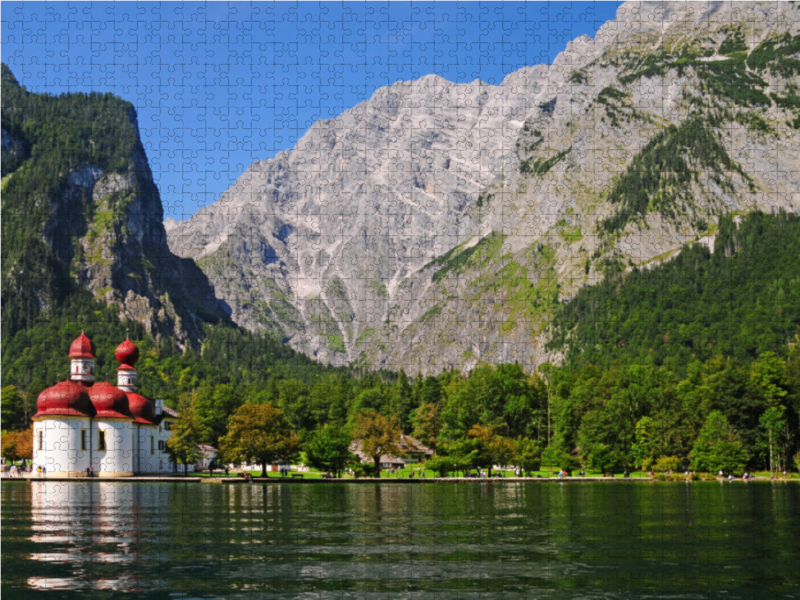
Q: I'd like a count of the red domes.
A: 5